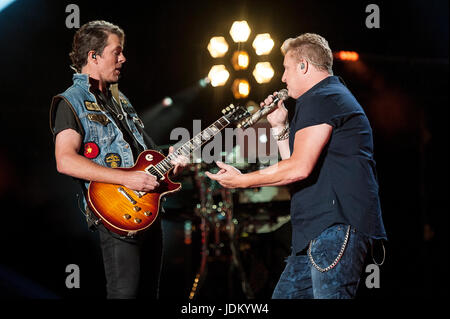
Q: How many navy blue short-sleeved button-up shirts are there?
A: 1